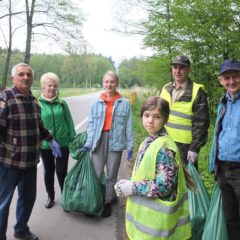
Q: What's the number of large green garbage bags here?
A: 3